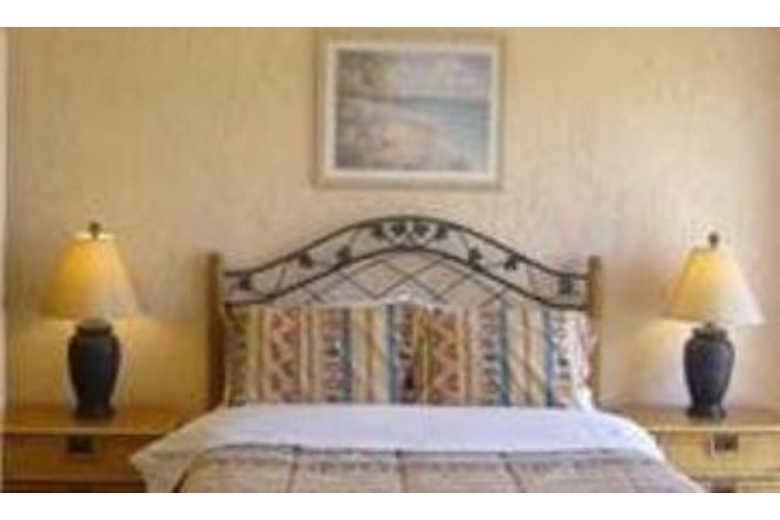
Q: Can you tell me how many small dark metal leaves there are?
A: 10